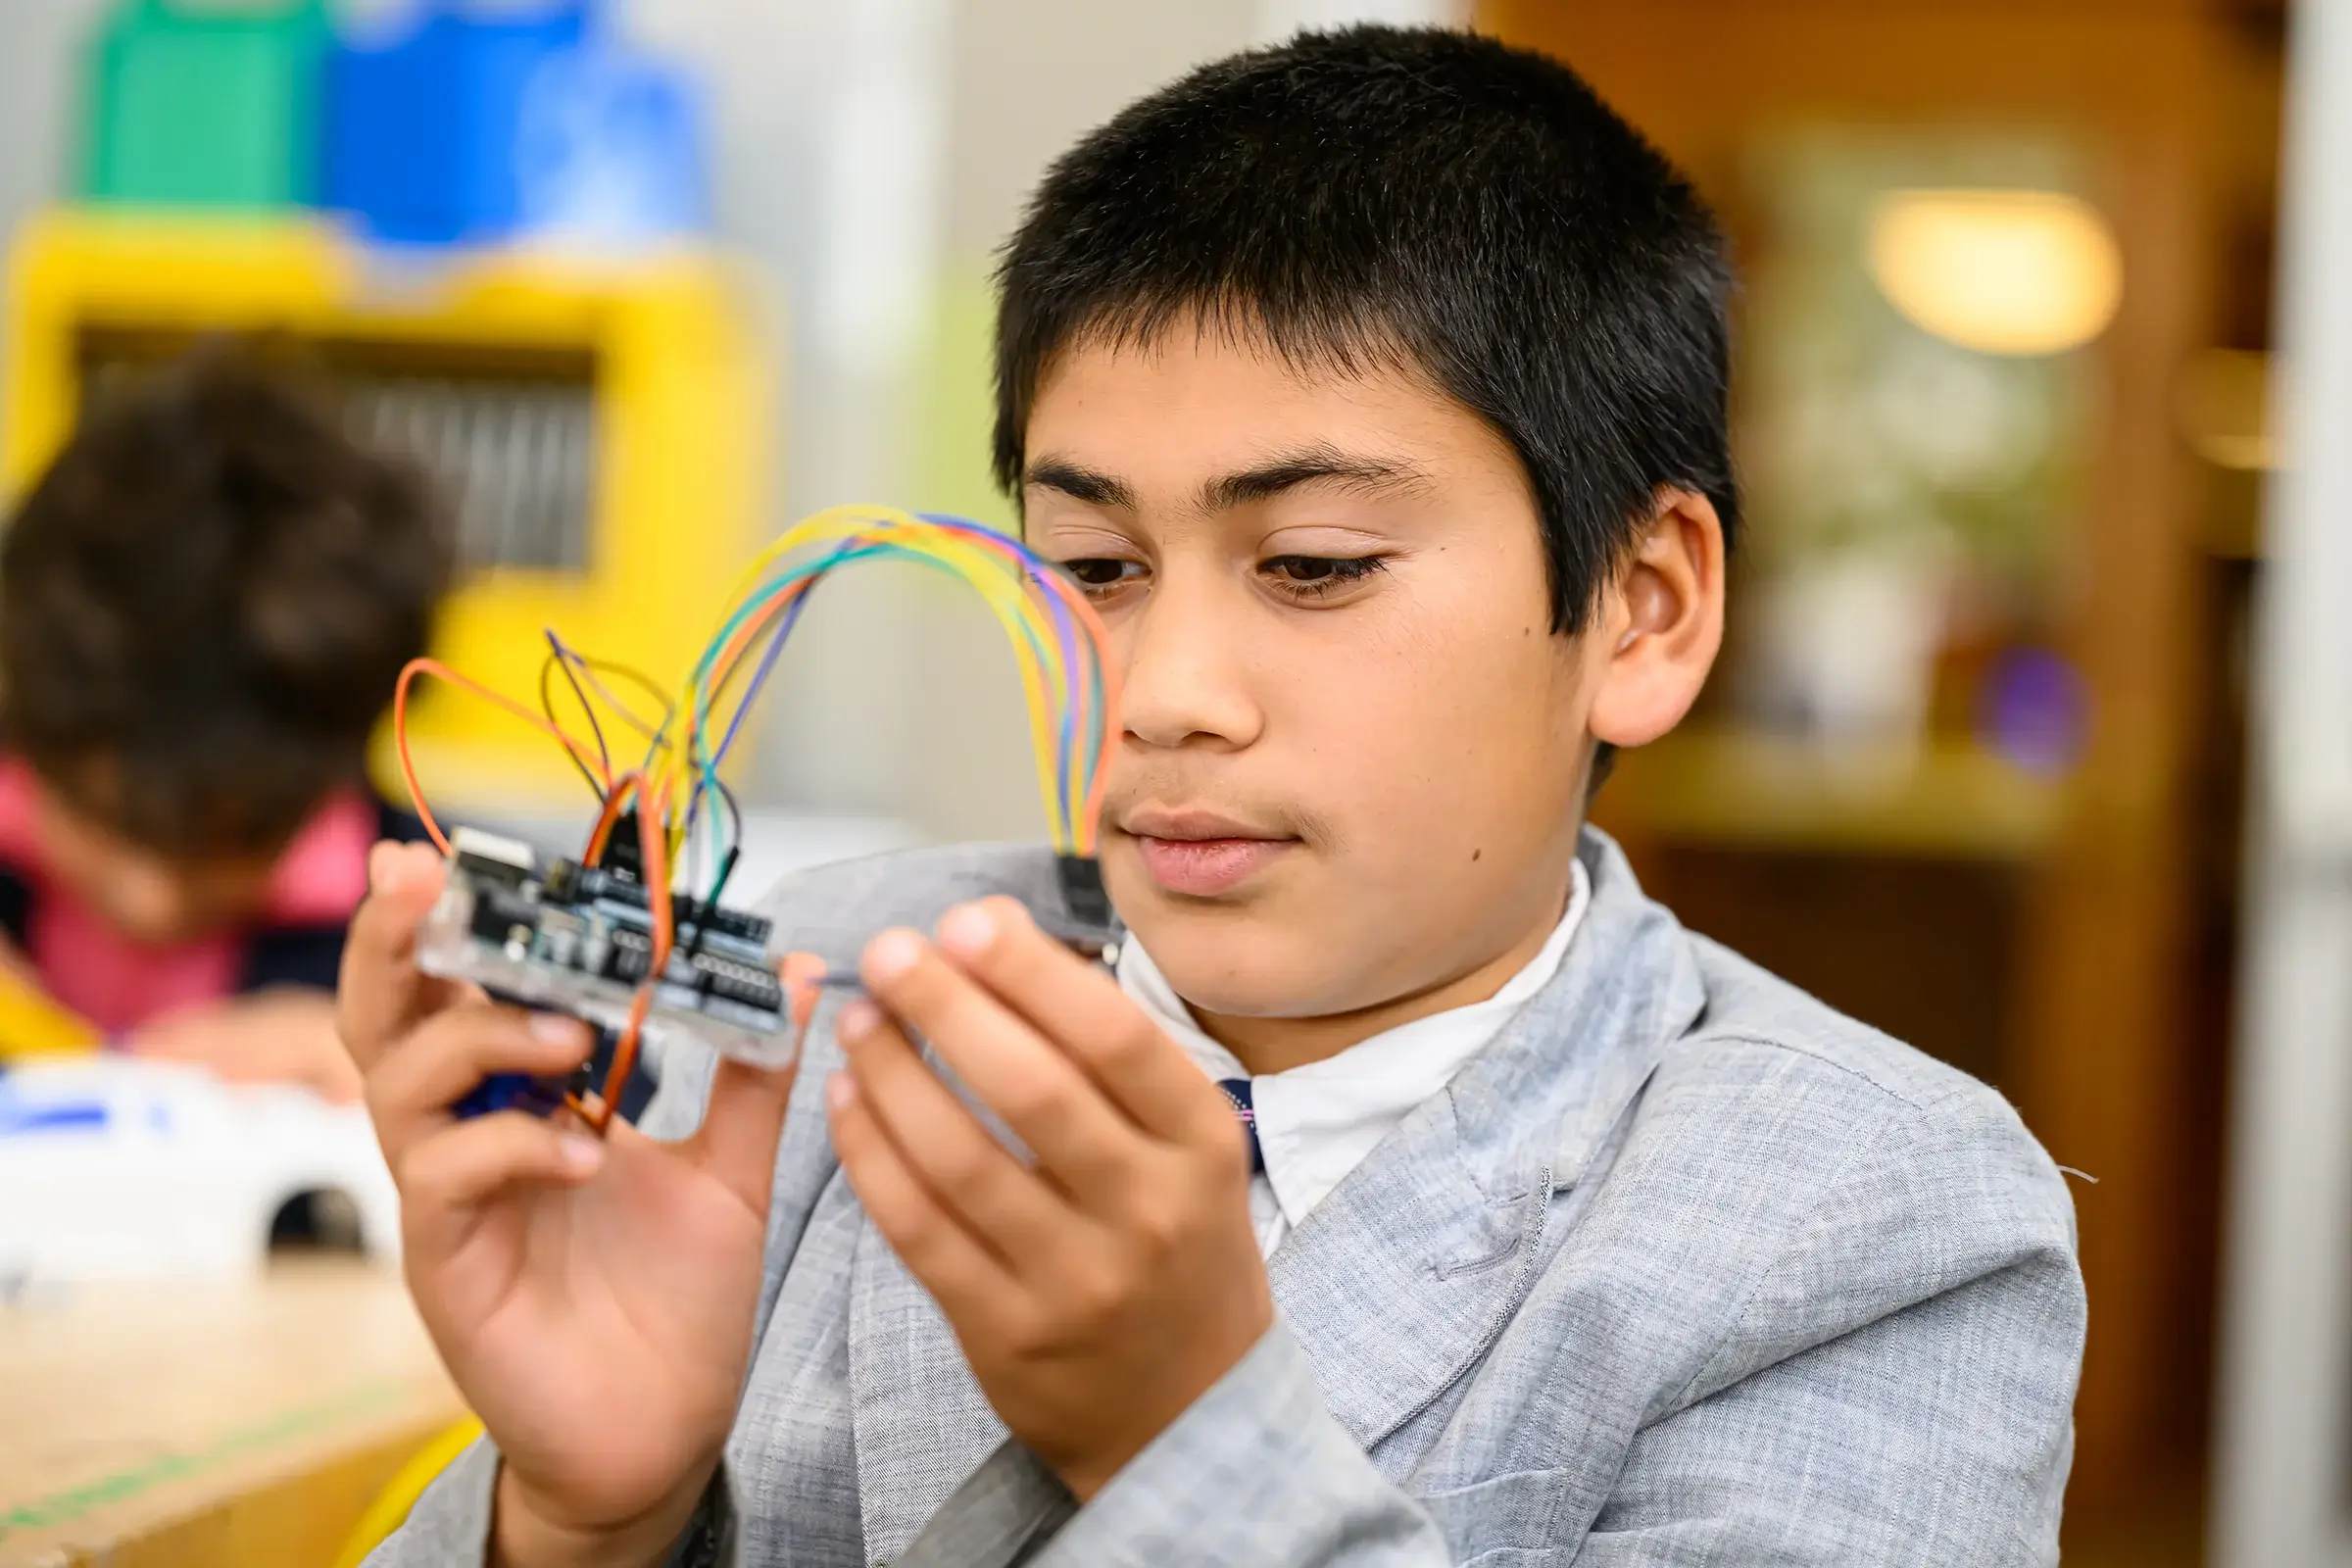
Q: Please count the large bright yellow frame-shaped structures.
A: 1